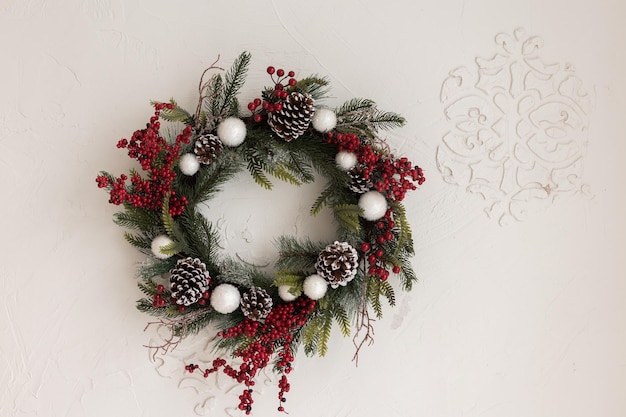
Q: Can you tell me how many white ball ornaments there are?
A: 9